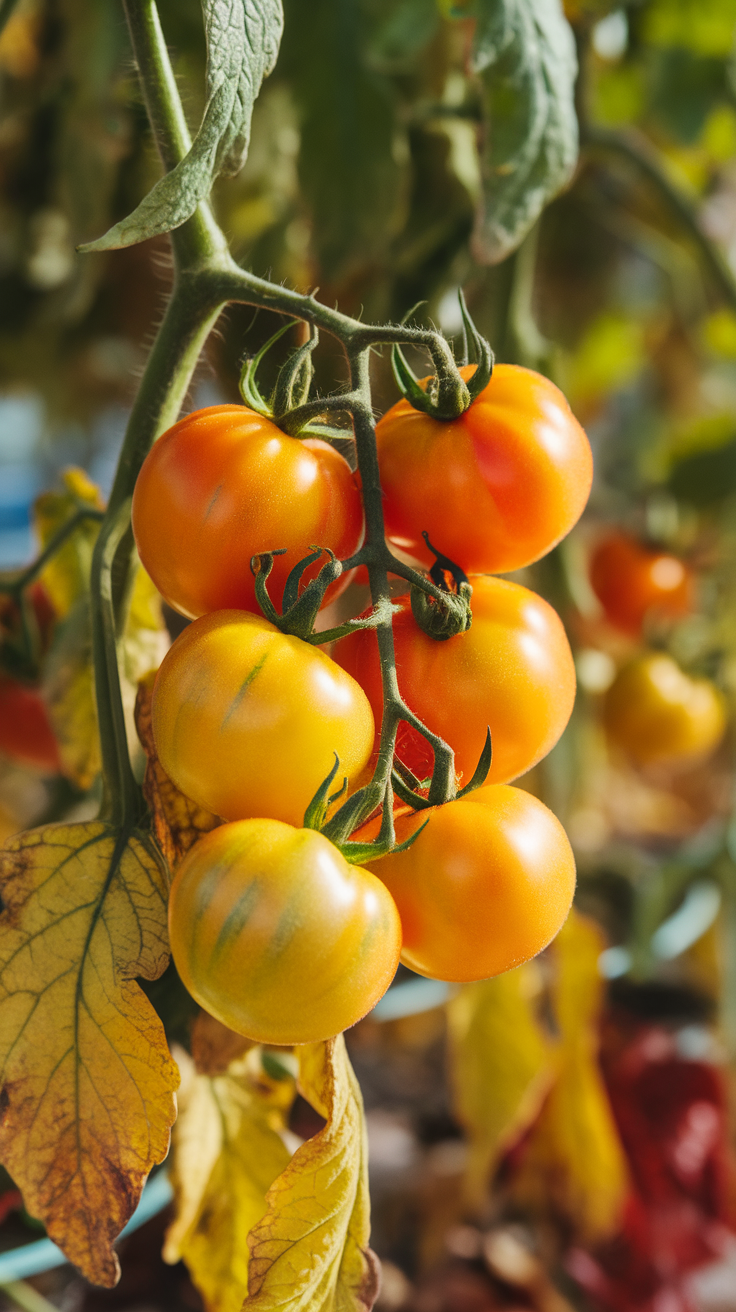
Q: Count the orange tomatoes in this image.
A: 4